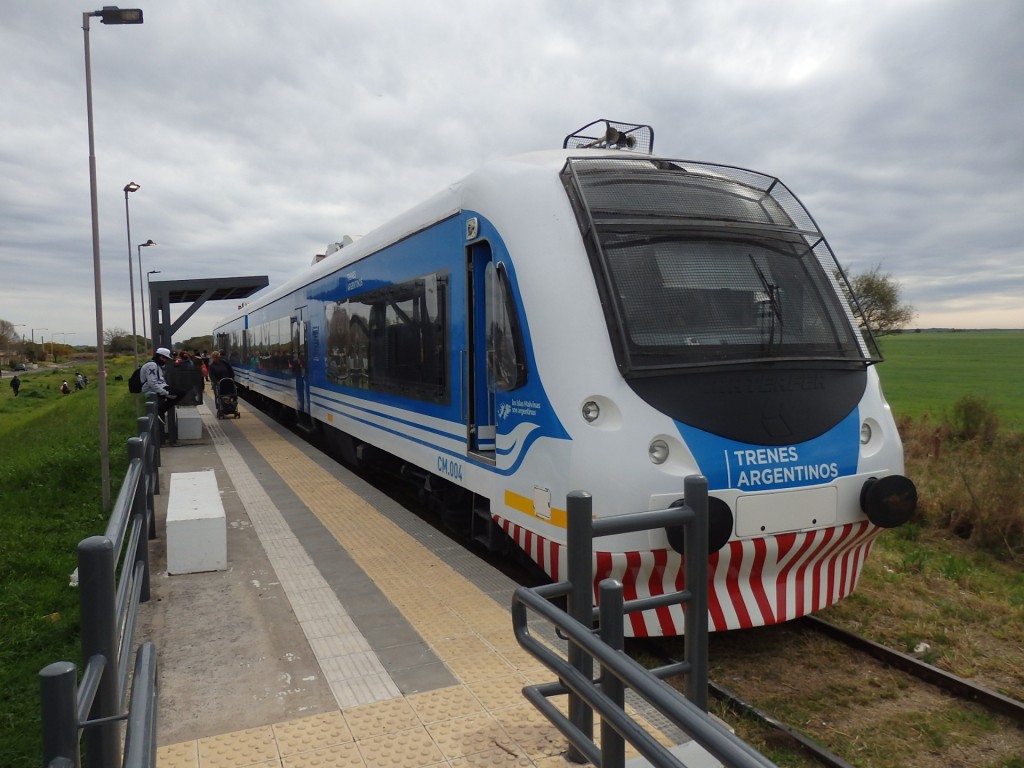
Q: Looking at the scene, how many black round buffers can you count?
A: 2